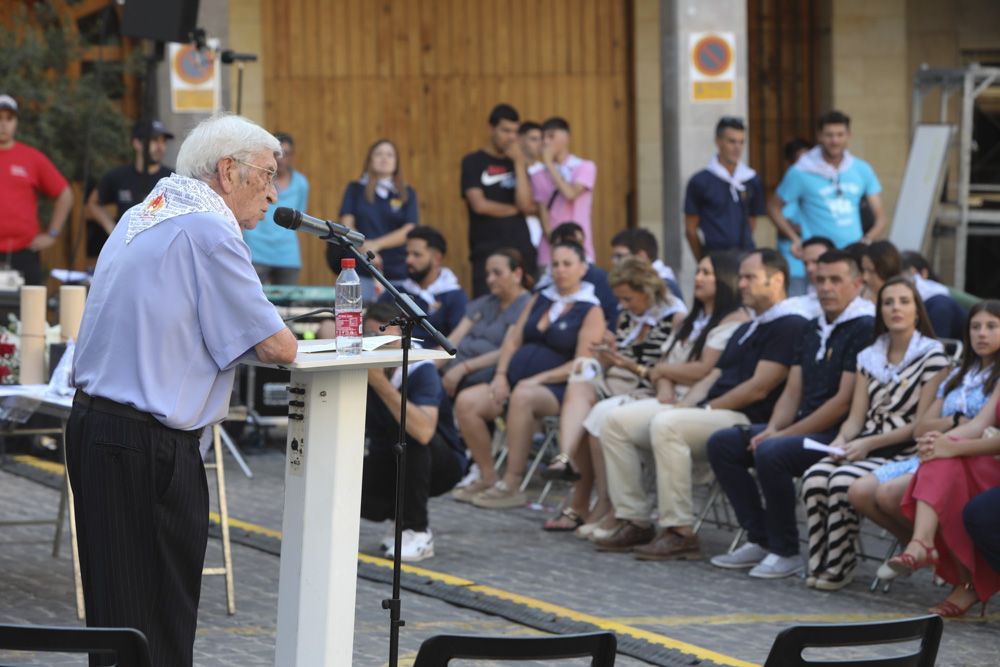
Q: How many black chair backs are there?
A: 3